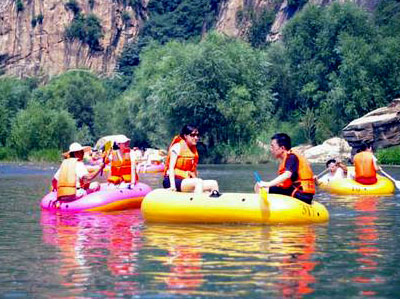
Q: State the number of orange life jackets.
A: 5